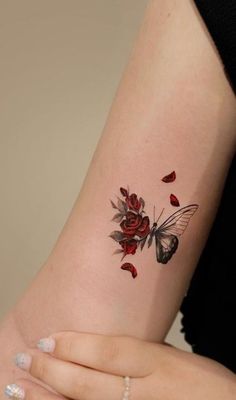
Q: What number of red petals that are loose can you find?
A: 3